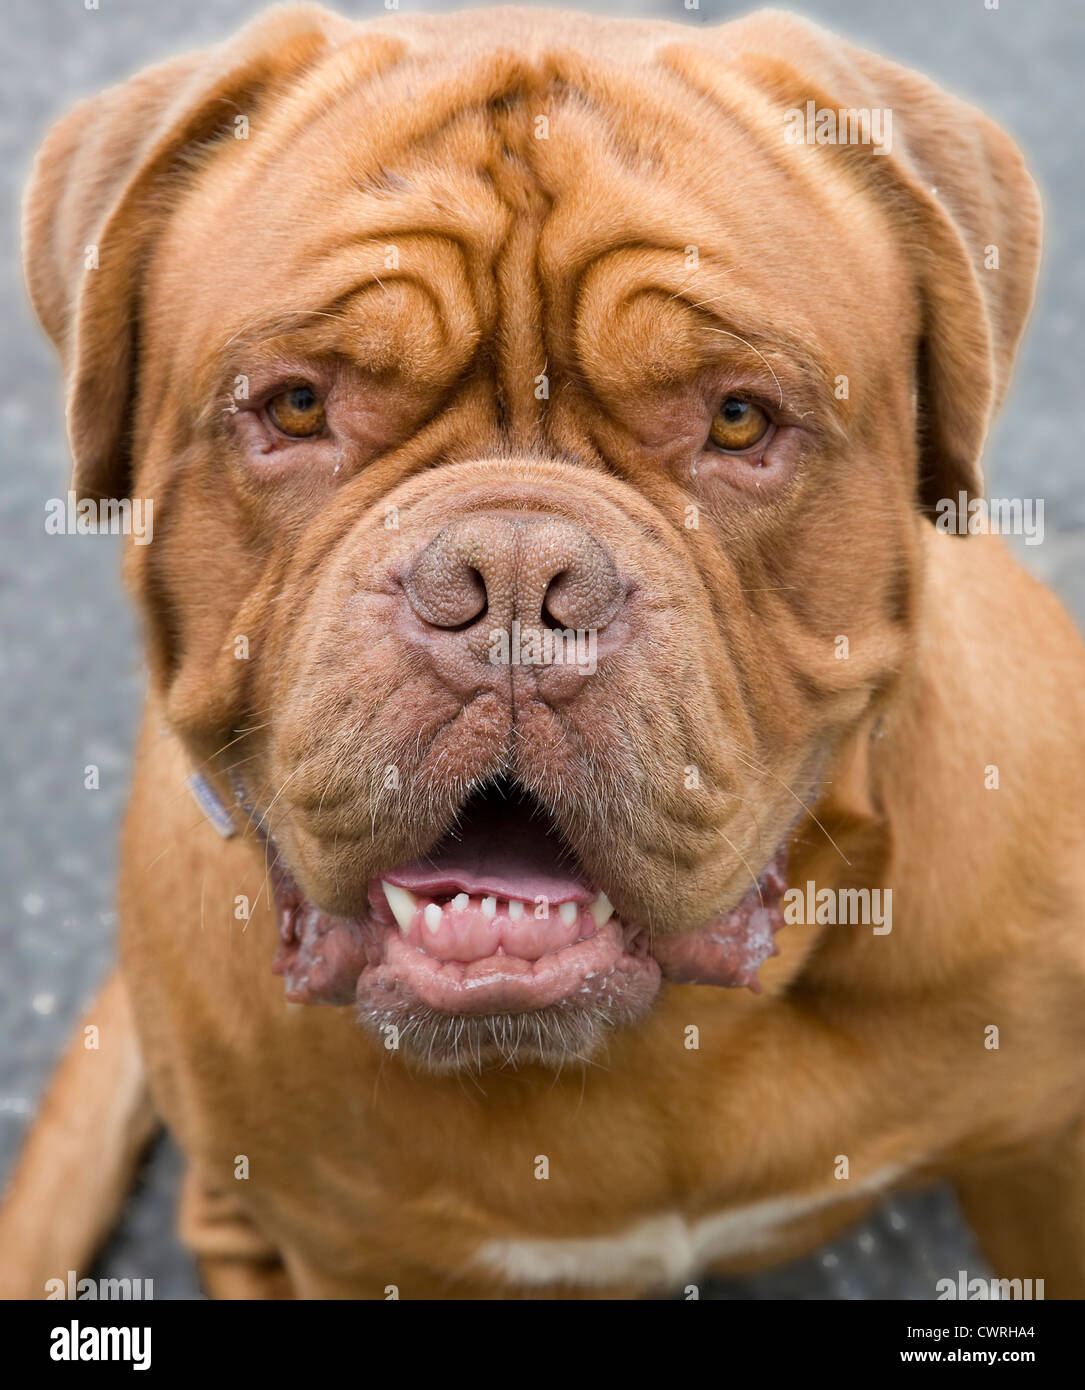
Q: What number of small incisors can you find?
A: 5